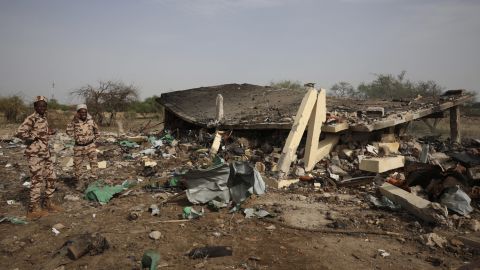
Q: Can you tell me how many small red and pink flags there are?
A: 0